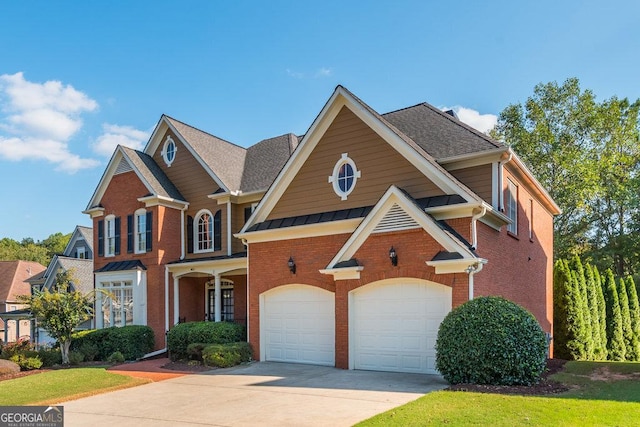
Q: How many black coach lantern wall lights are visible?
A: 2